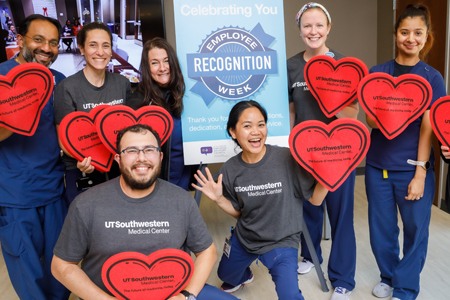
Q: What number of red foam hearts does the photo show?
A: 8